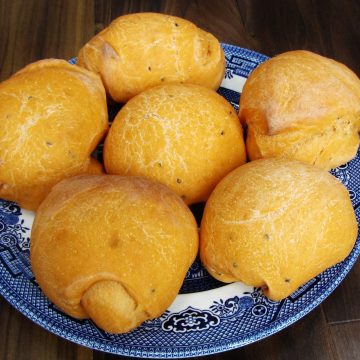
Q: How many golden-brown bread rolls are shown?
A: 6